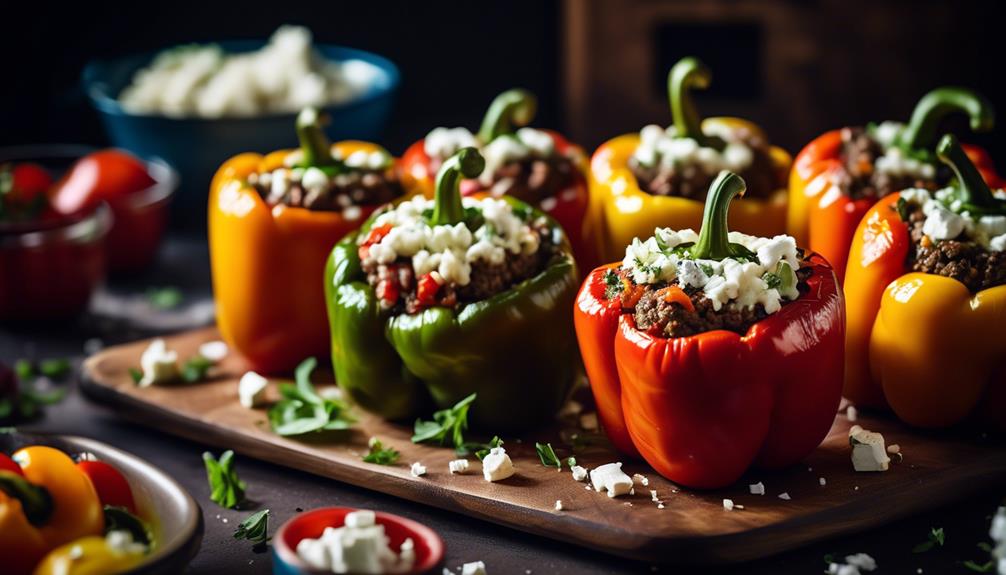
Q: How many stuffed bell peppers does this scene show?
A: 7